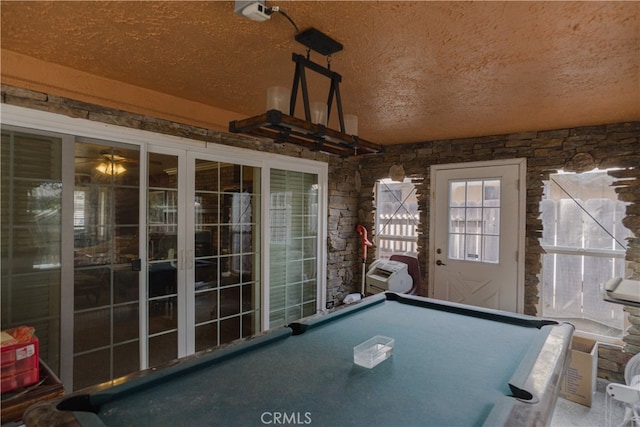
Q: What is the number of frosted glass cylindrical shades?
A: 3